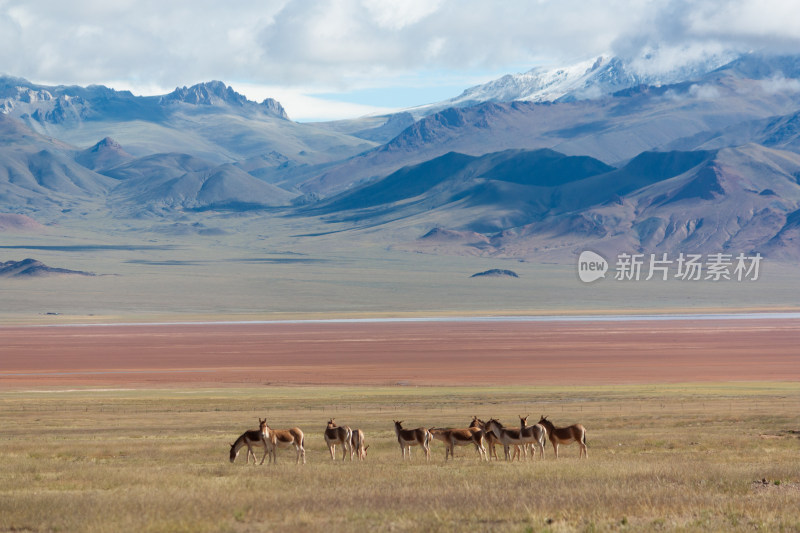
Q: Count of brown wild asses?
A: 10